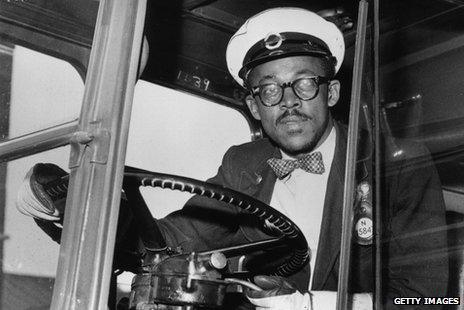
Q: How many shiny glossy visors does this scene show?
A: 1